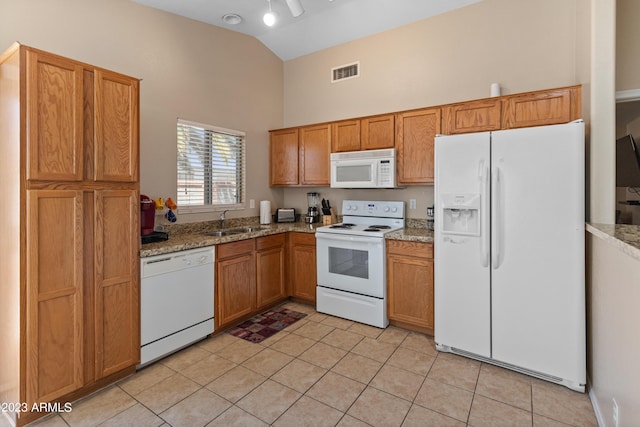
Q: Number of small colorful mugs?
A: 3